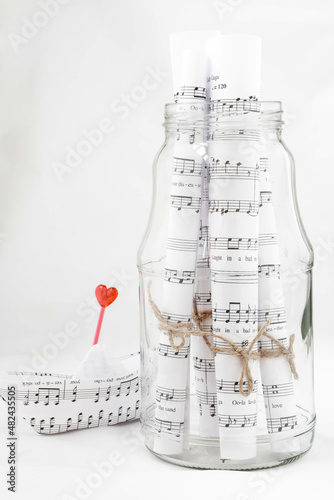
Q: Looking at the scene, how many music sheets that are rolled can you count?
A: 4